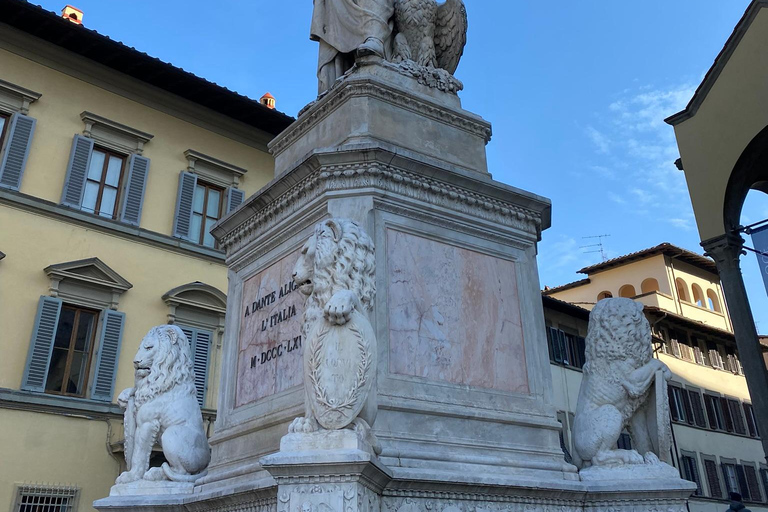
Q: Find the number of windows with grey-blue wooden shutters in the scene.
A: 5